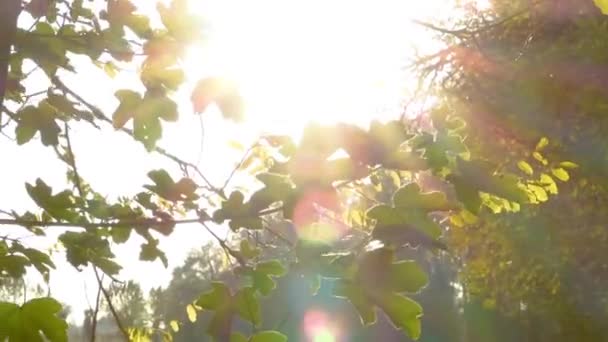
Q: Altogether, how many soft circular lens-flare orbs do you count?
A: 2